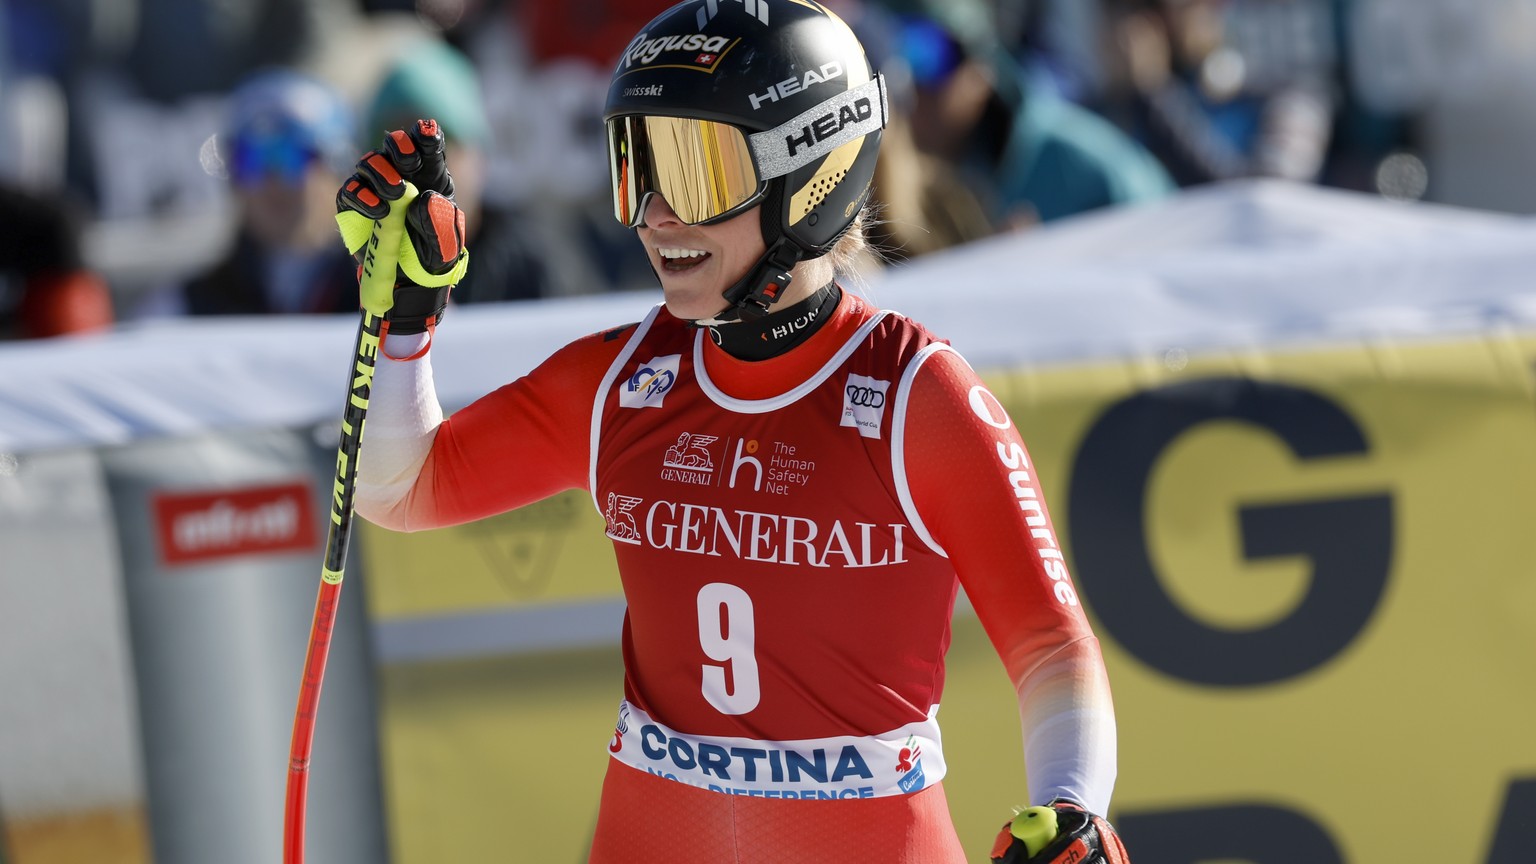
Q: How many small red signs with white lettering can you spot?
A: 1